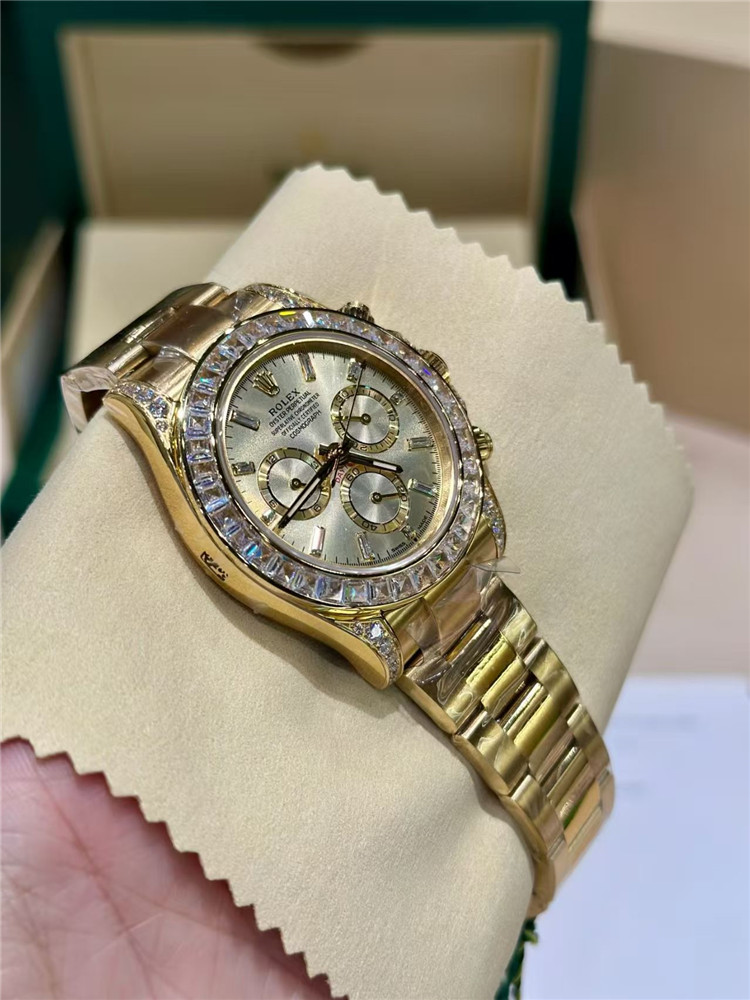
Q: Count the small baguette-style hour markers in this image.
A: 11